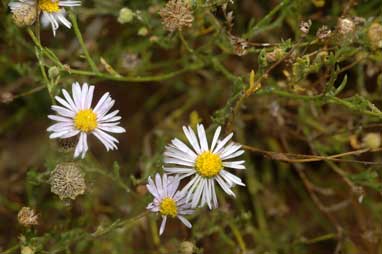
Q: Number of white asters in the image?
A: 4